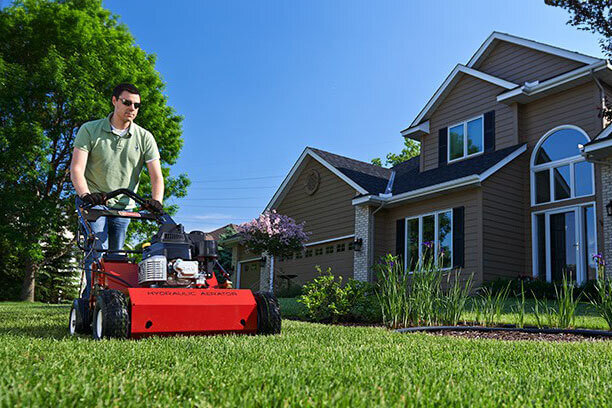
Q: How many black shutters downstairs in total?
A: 2